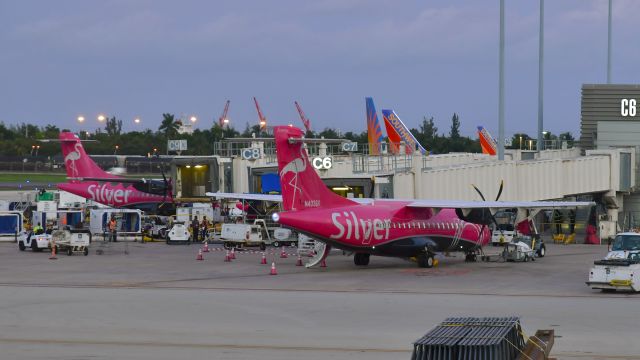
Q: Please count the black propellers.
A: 2